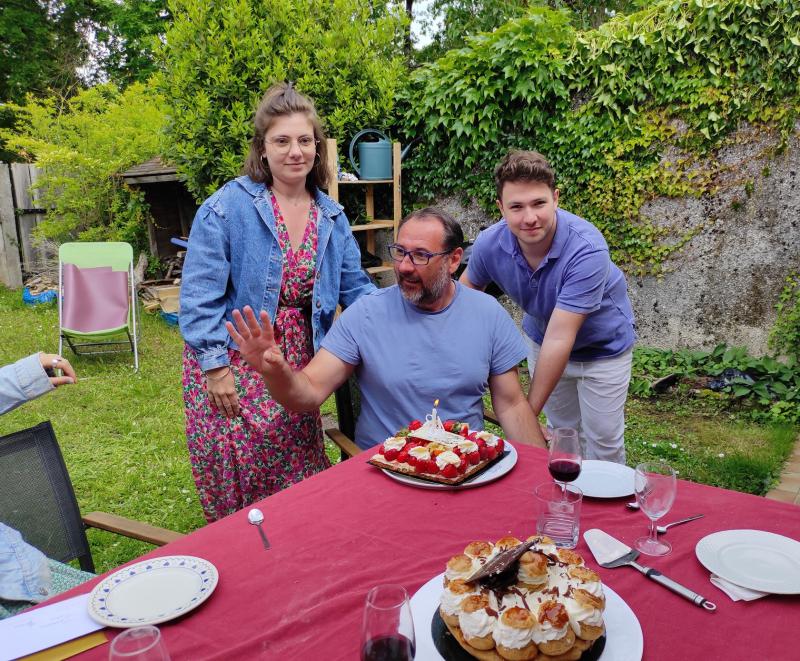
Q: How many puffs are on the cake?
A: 12